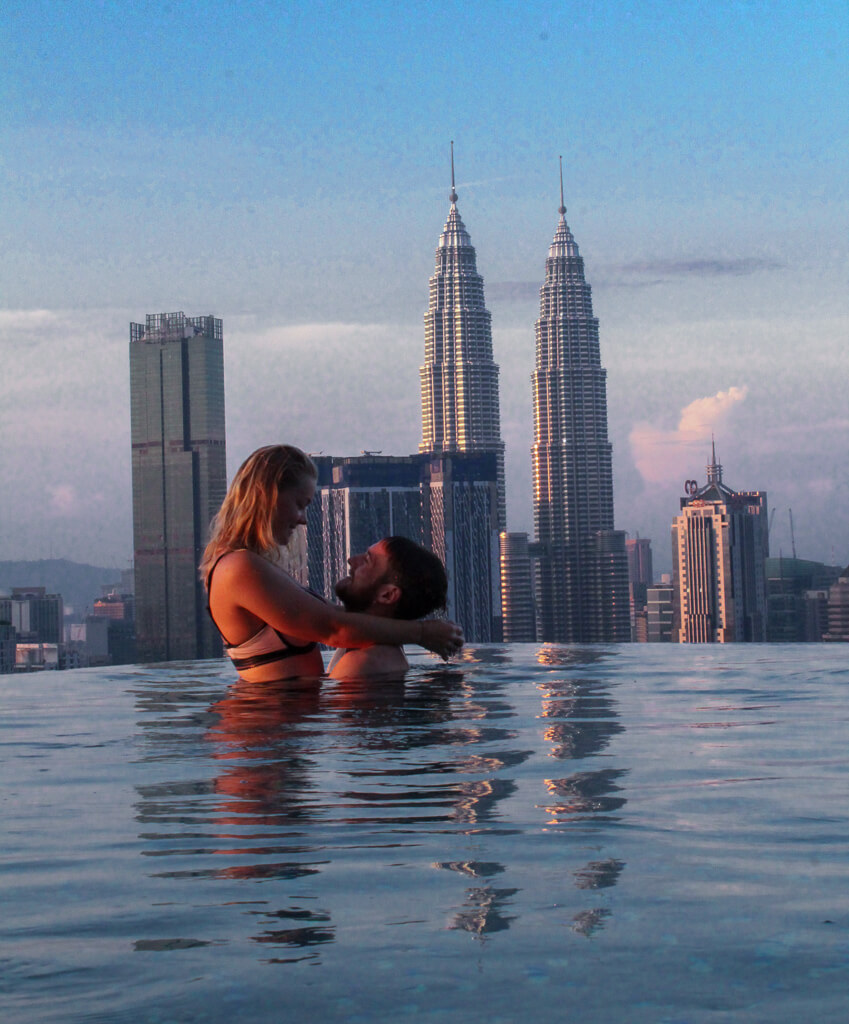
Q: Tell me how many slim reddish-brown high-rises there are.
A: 1